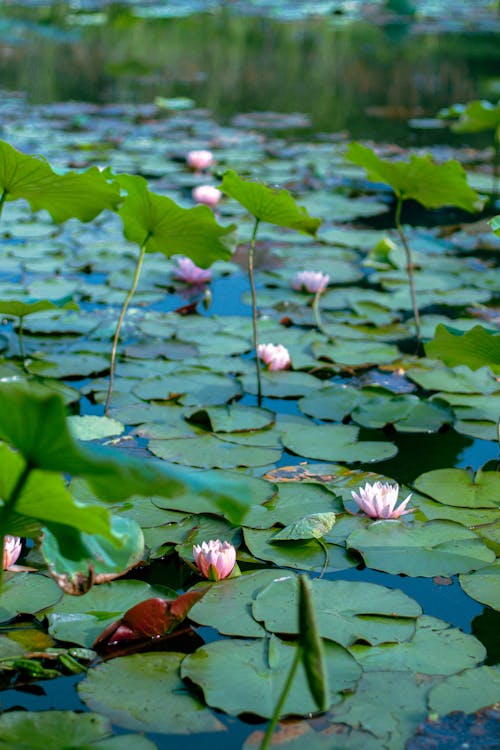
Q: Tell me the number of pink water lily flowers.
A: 8